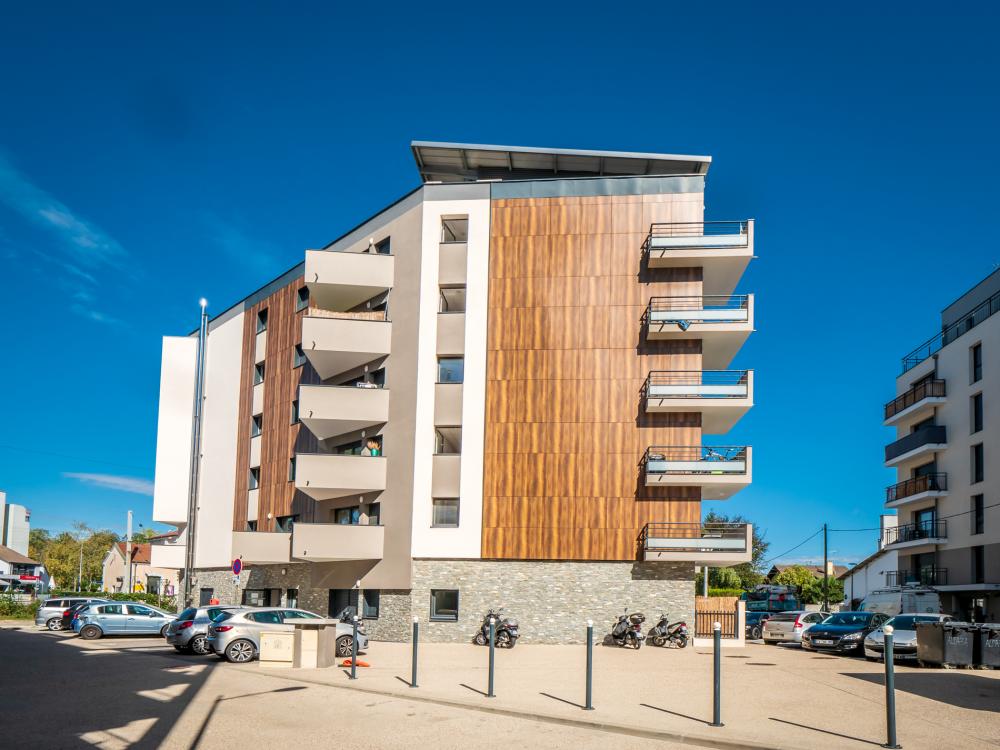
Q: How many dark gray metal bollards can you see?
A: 6